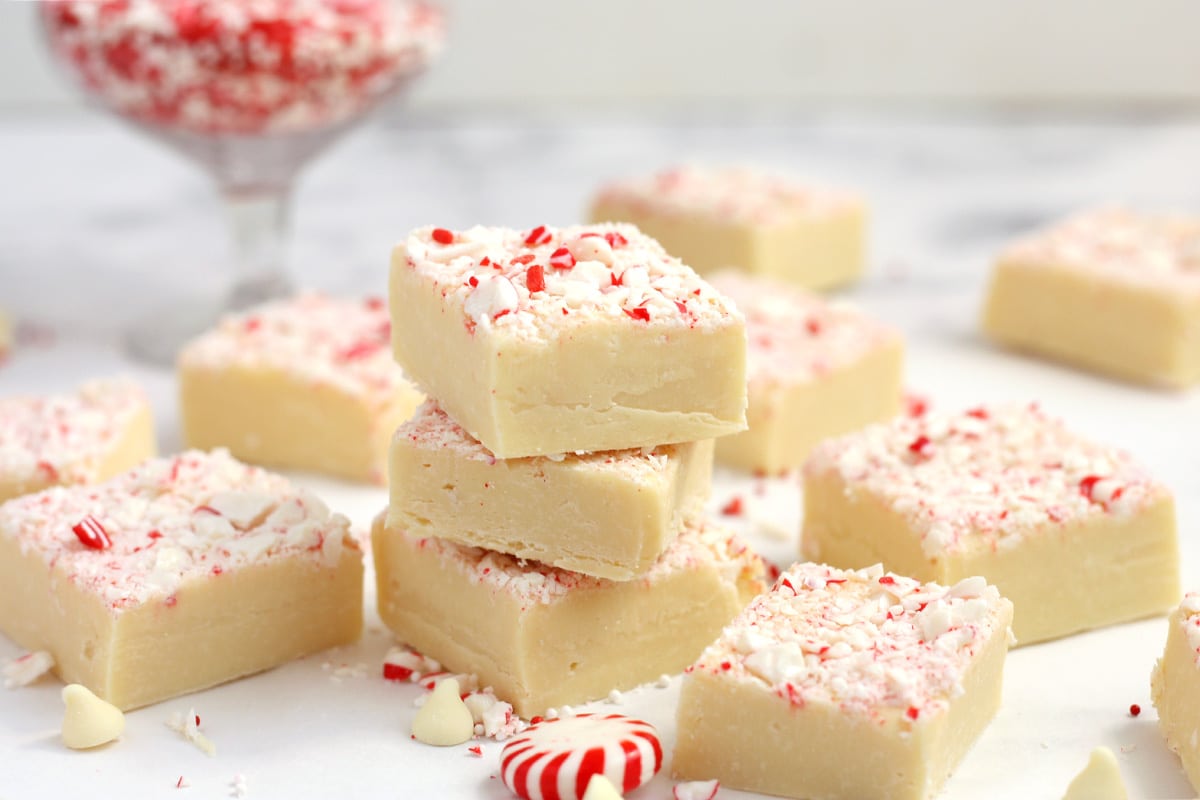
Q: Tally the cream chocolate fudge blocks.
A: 12